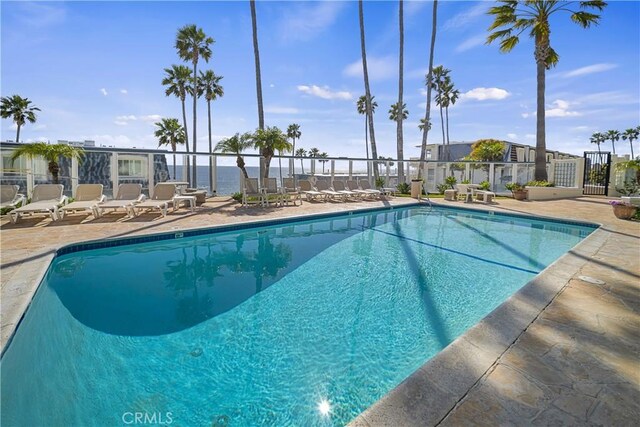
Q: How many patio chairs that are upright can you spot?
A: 3